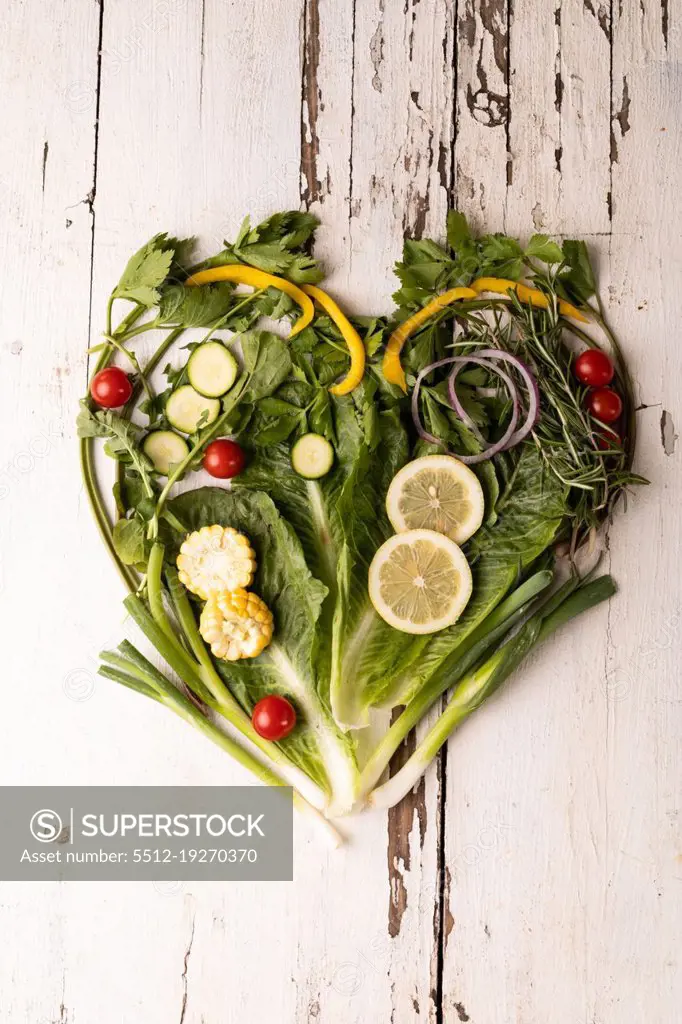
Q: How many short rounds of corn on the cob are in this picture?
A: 2